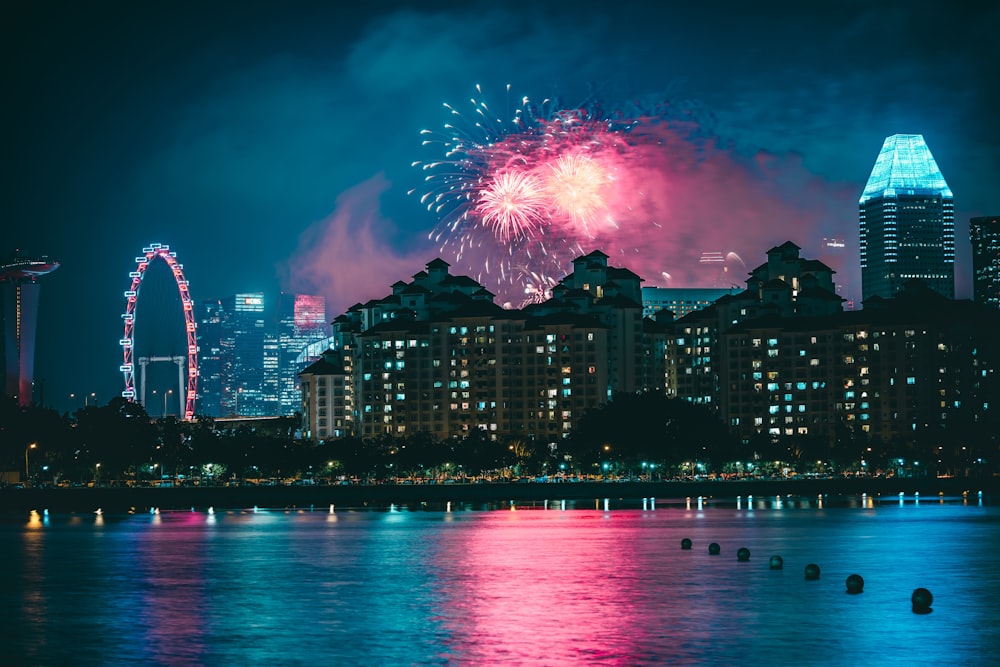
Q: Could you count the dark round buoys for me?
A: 7